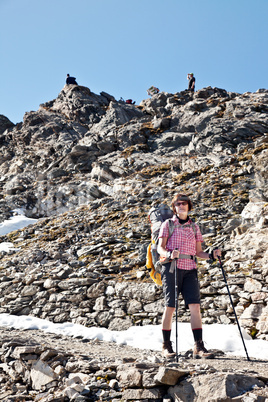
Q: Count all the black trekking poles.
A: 2